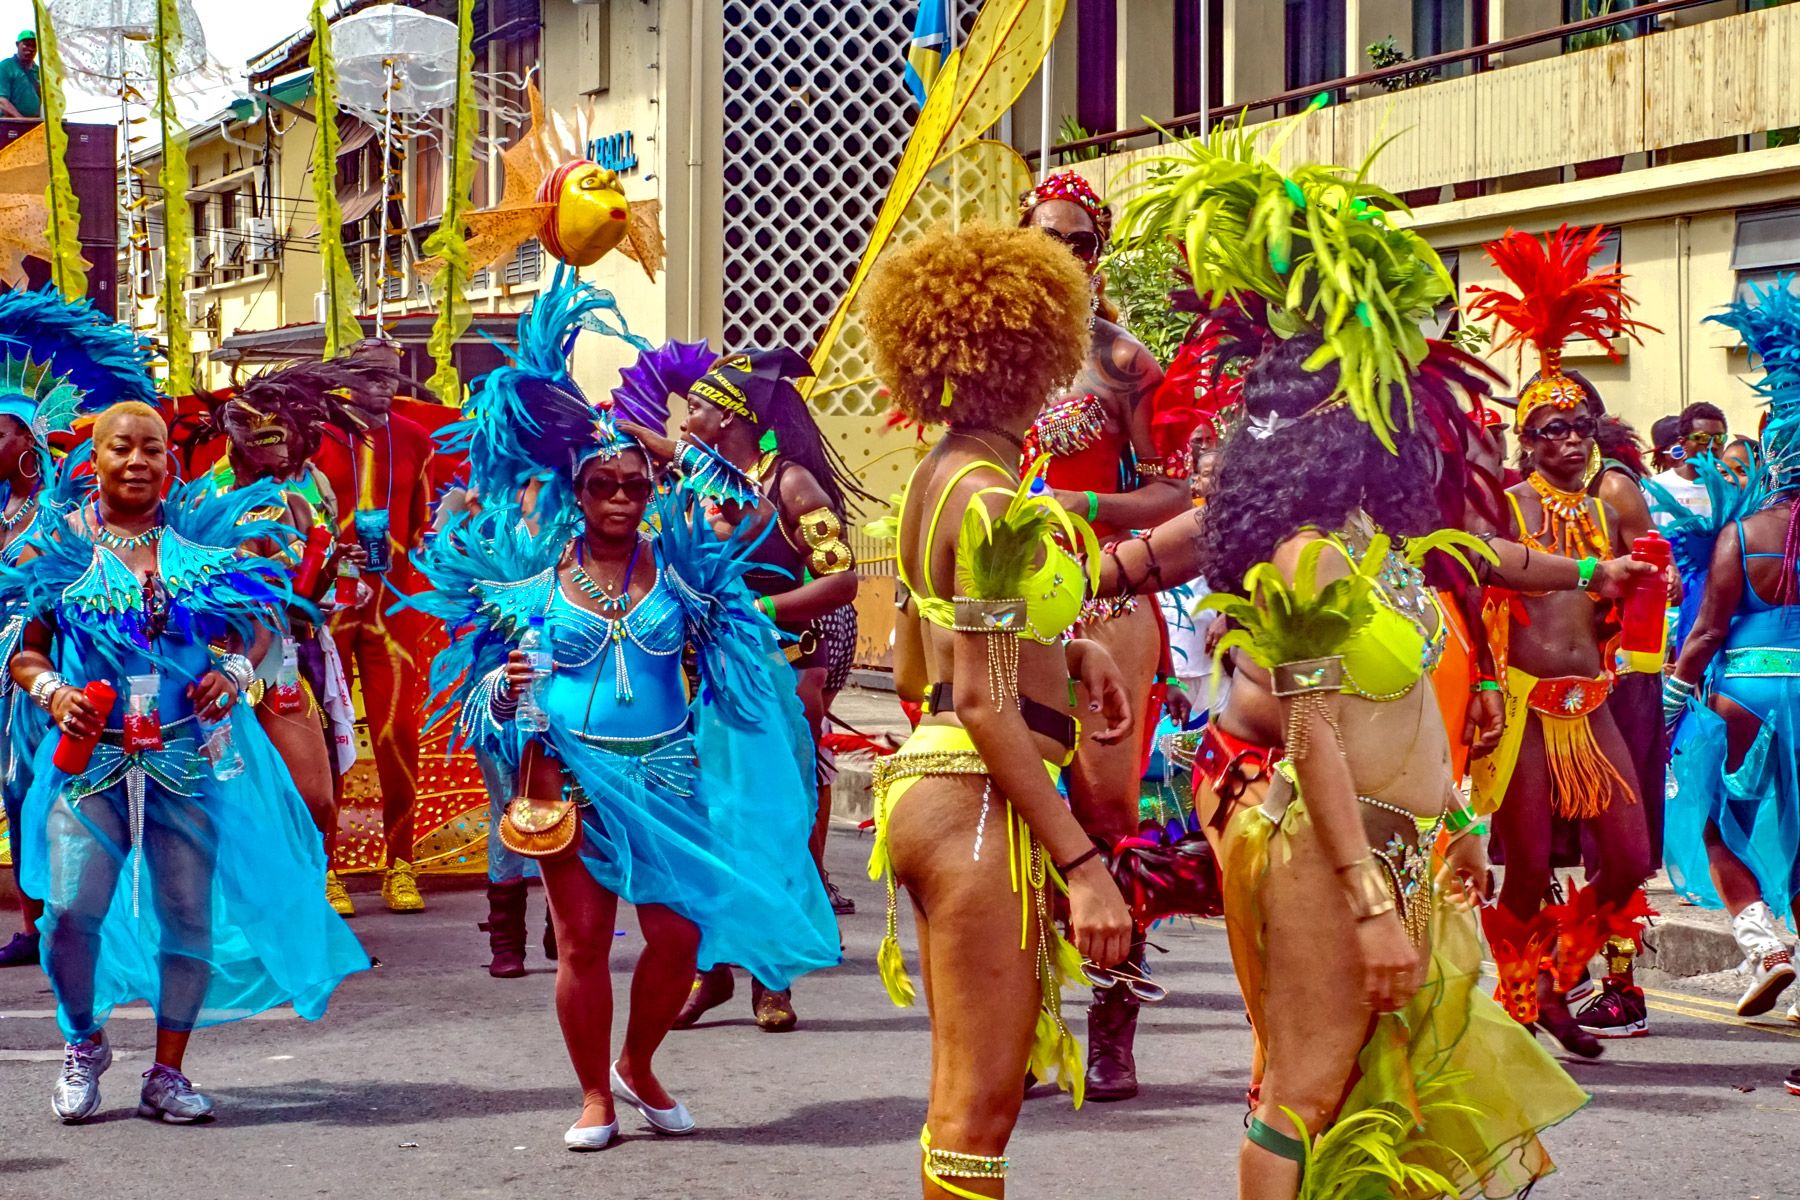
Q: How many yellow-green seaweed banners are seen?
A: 4